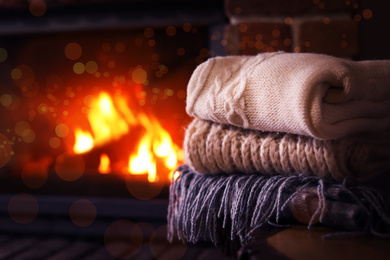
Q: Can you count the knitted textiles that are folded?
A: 3